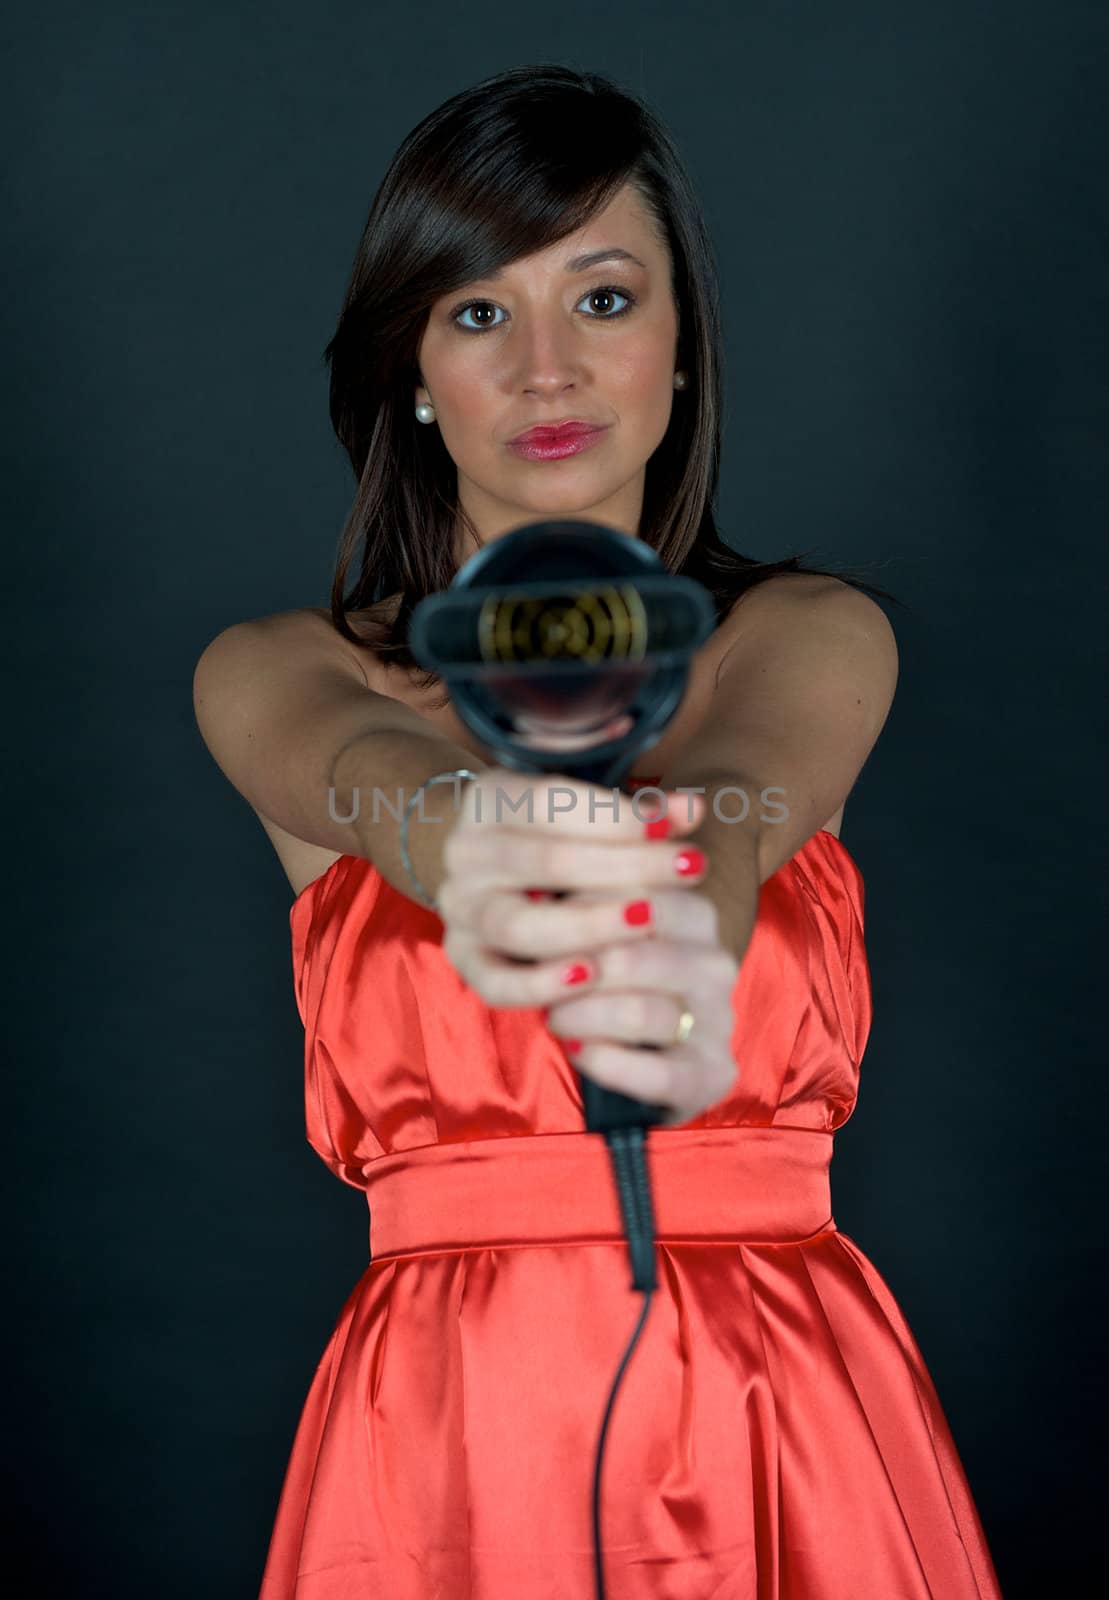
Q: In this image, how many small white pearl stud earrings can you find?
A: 2